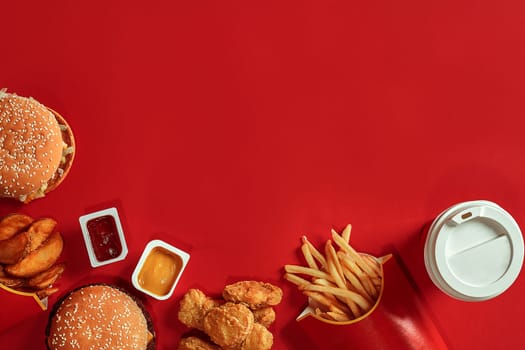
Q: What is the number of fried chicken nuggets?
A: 6